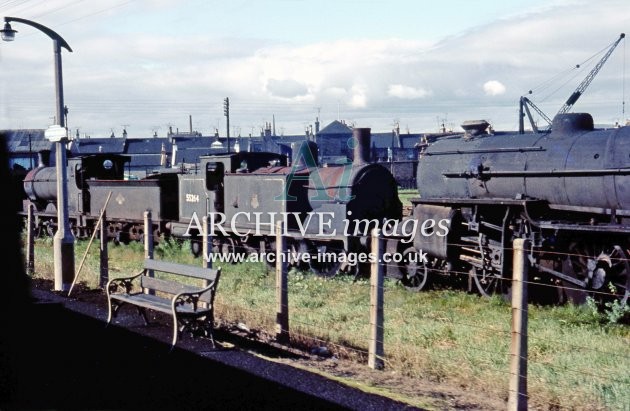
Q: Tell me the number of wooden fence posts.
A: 7